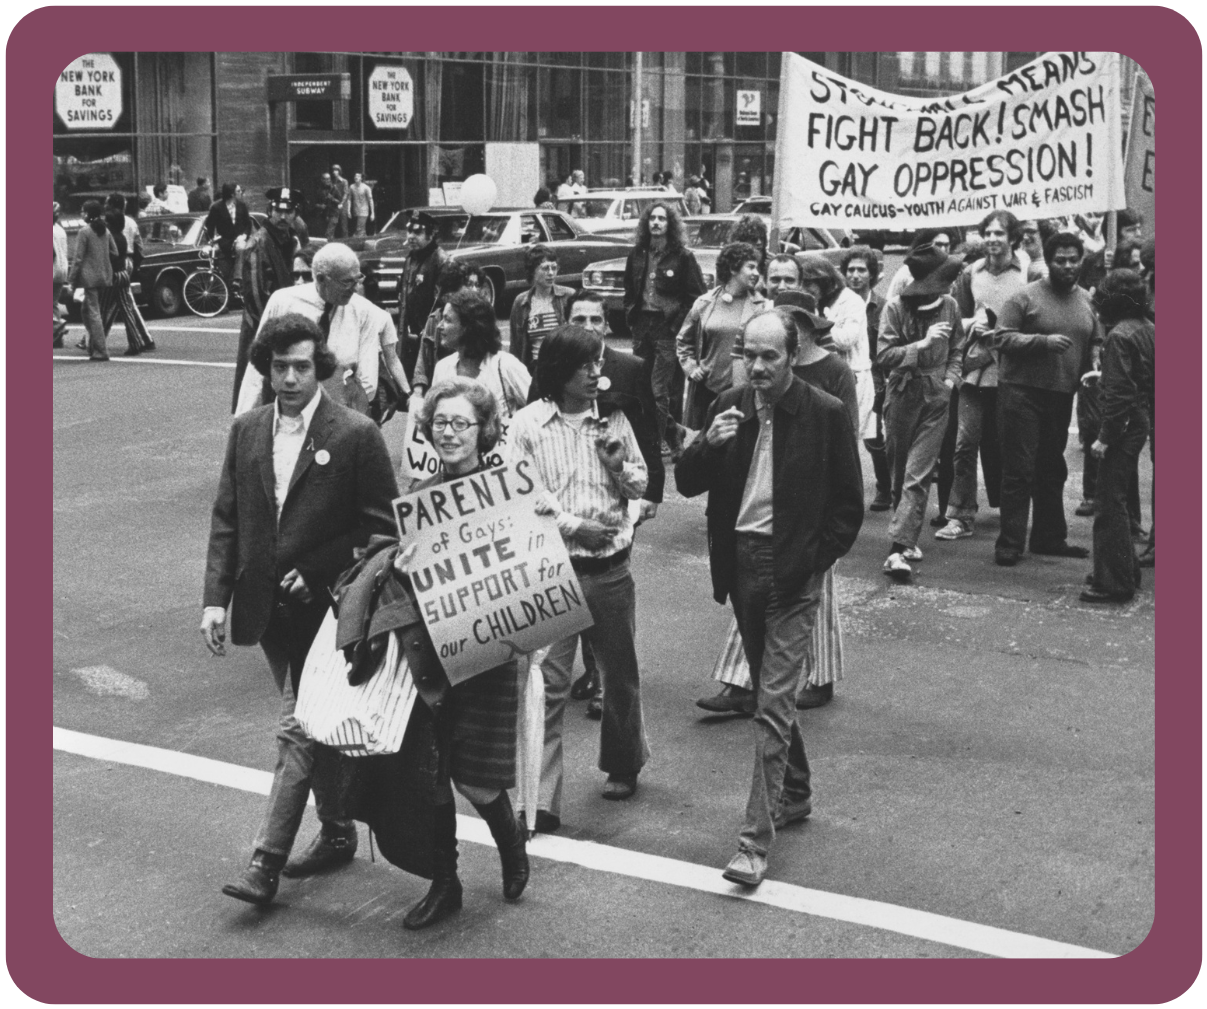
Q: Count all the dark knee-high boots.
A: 2